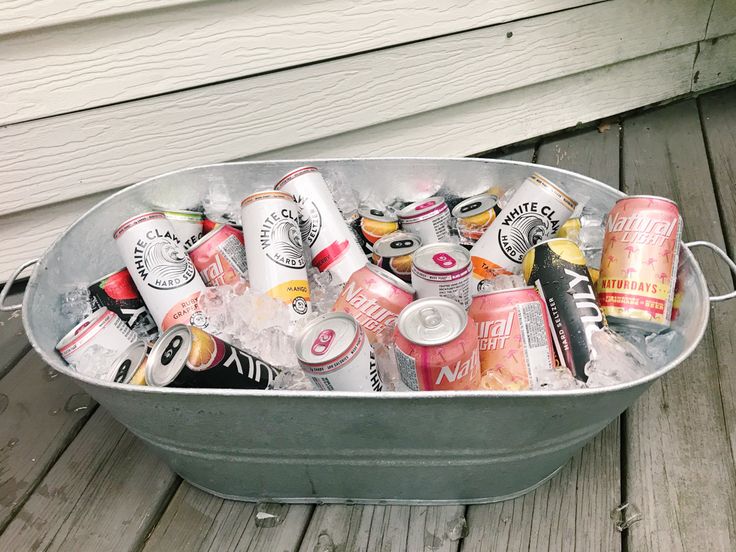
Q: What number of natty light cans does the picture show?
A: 5